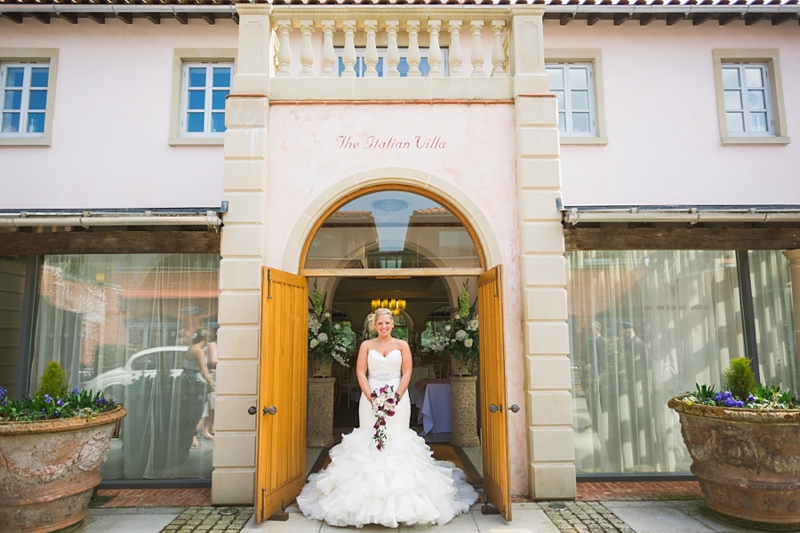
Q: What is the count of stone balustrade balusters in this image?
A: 11